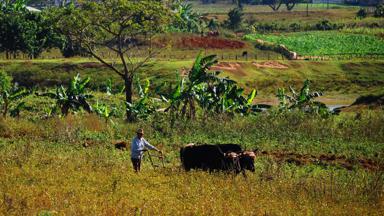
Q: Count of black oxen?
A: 2